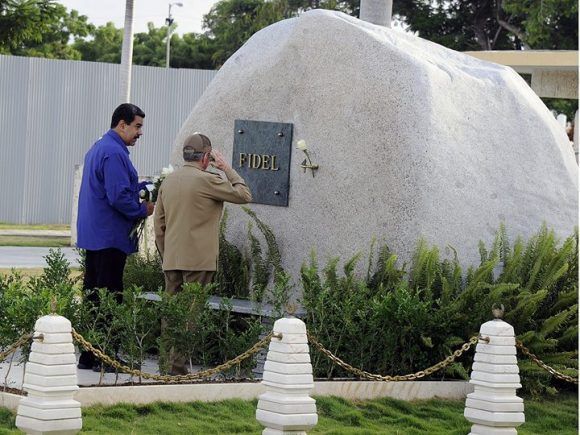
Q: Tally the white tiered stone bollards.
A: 3